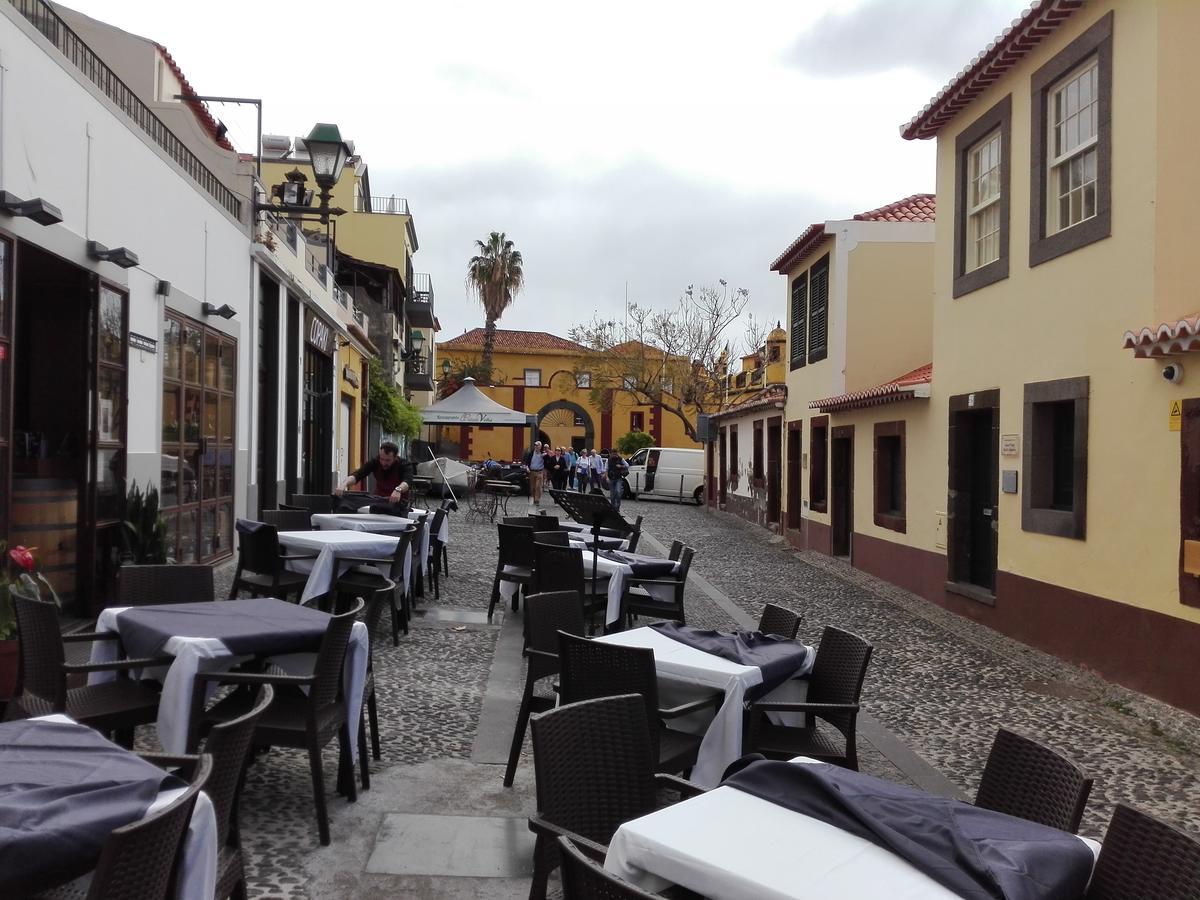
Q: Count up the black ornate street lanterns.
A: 3